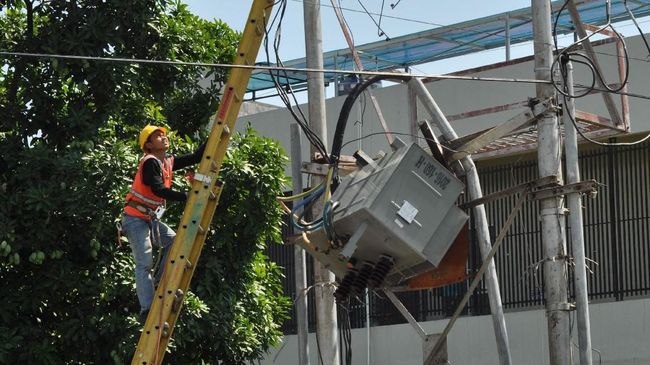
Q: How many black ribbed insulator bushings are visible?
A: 3